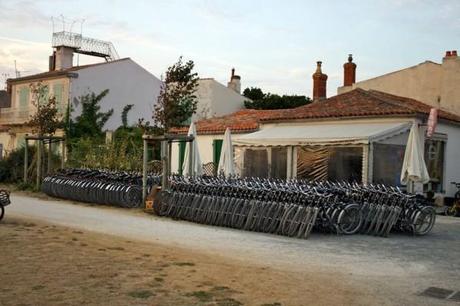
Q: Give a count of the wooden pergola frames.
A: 2